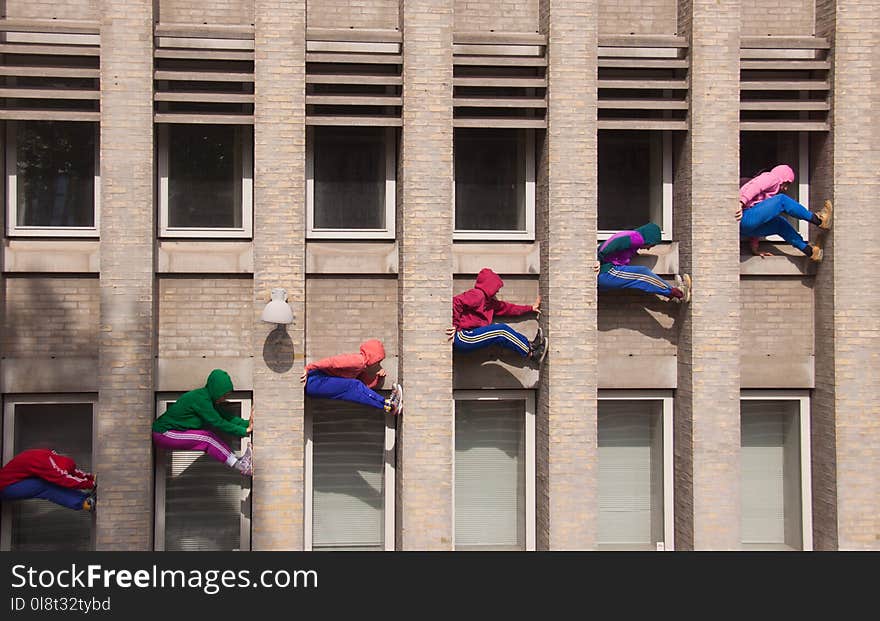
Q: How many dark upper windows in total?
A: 6